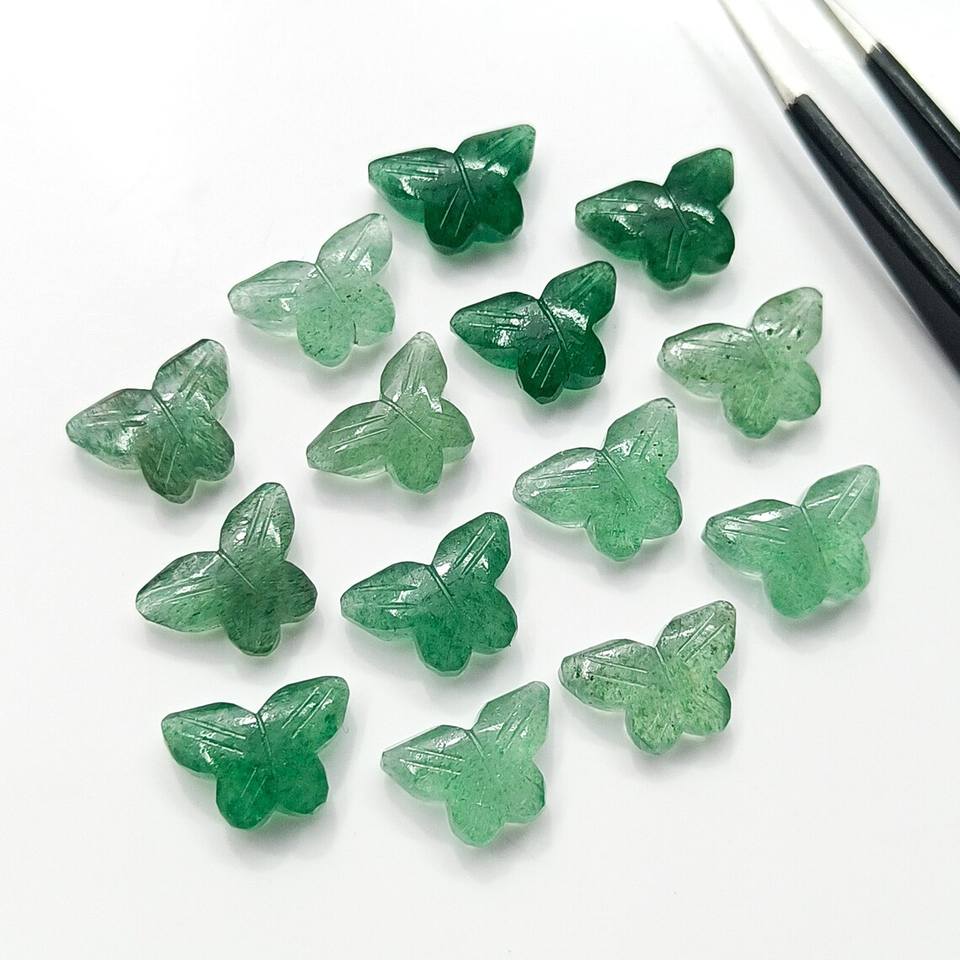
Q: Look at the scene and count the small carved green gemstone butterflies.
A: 14